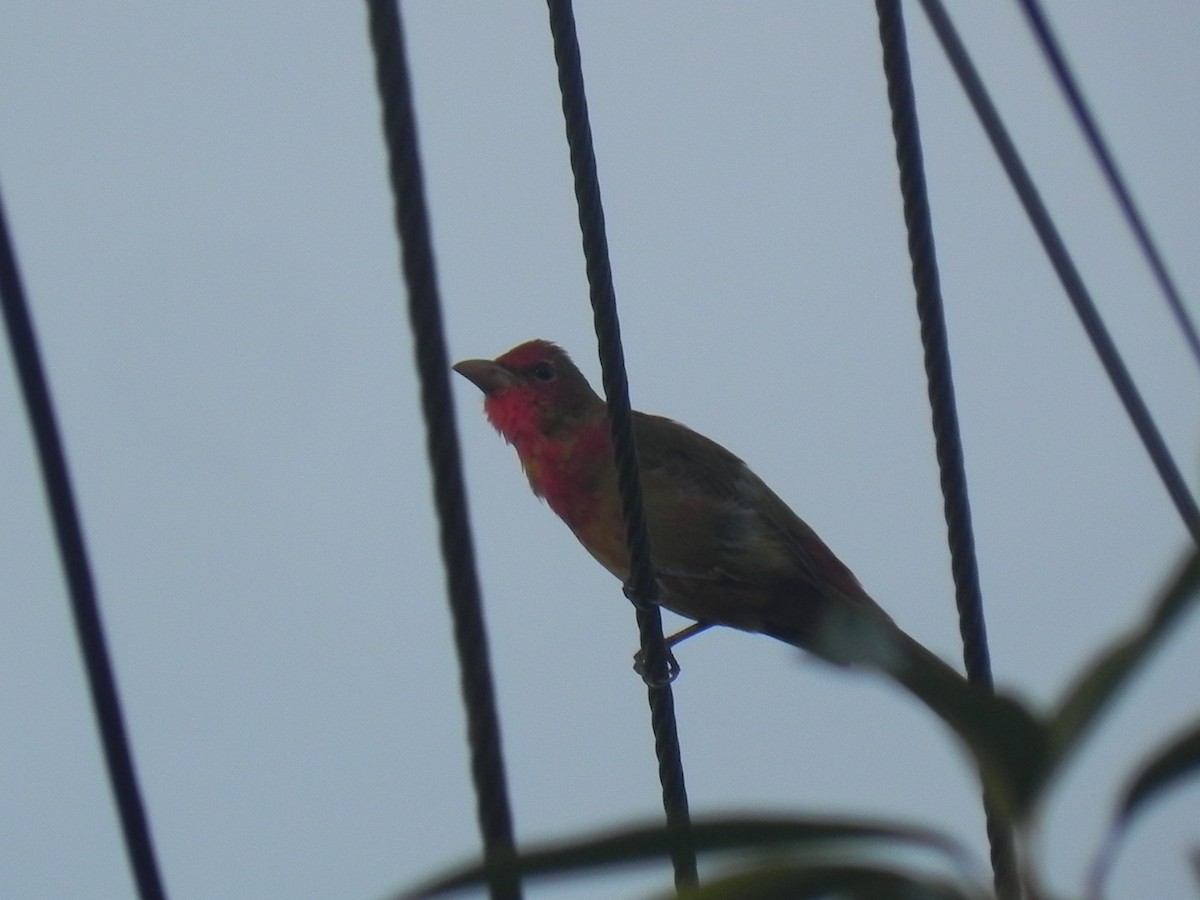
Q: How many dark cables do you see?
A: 6